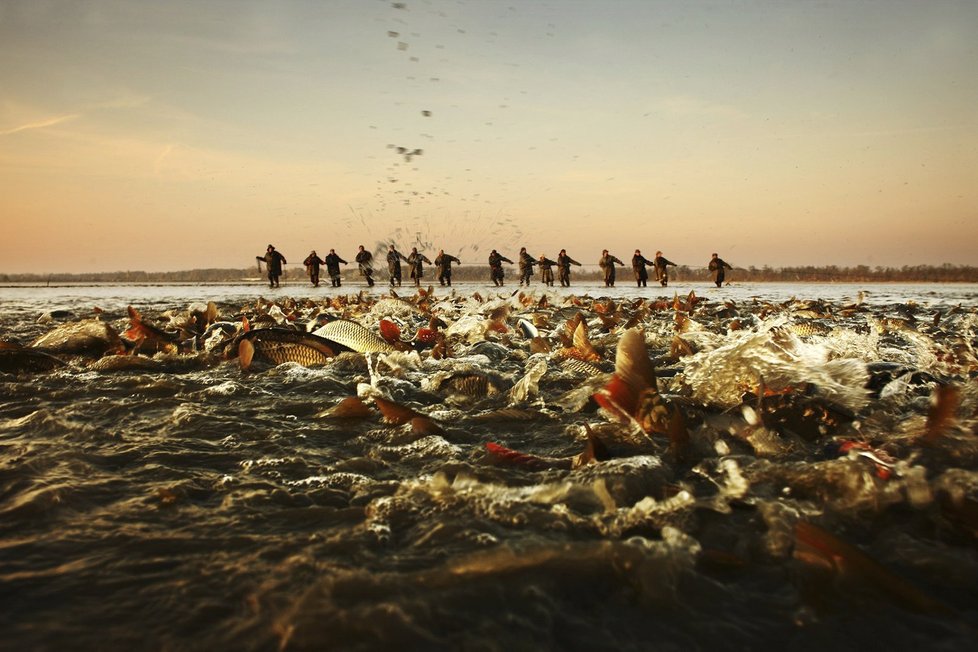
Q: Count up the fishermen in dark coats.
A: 15